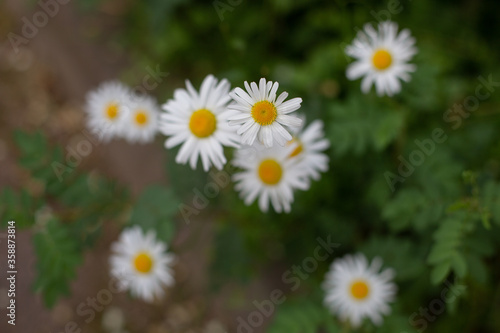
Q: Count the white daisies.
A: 9